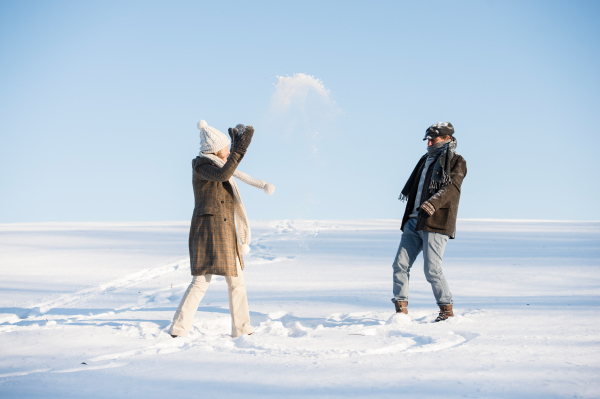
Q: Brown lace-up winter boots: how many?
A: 2